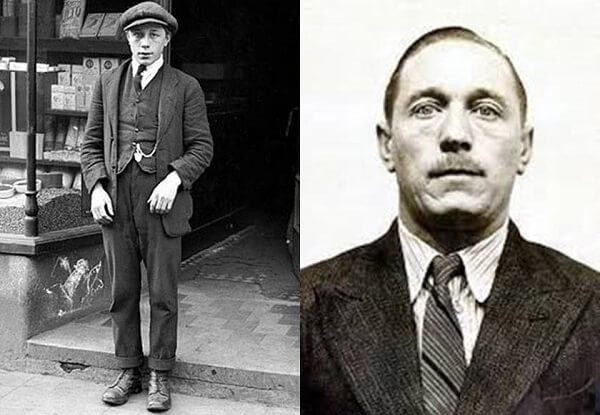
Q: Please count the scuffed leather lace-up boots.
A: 2